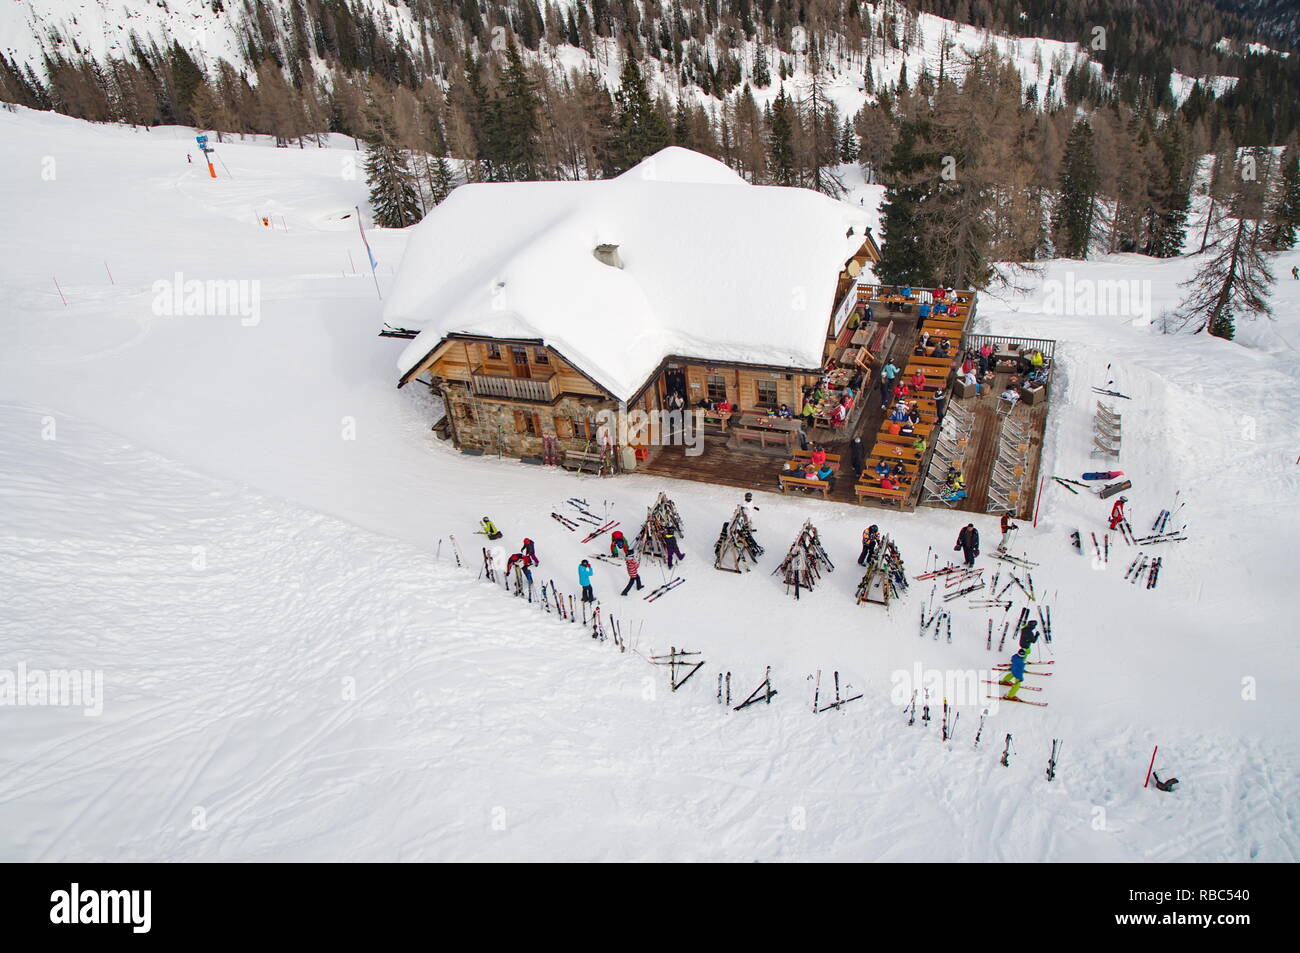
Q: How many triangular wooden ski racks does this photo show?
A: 4